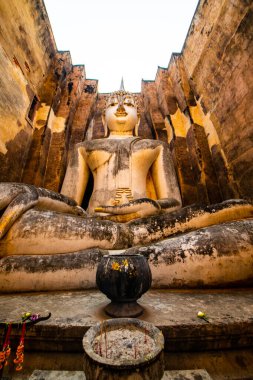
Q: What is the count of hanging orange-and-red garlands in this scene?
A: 2